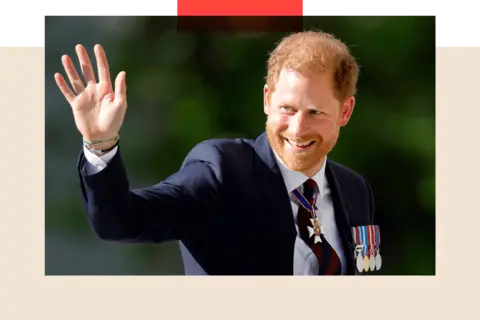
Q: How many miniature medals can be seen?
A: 4